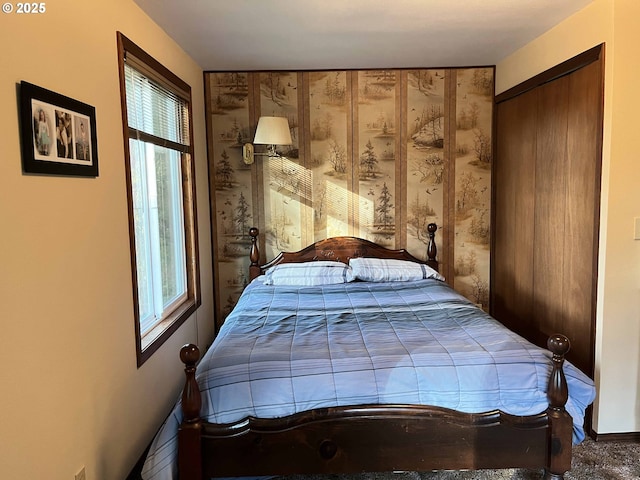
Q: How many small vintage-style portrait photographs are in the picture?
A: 3